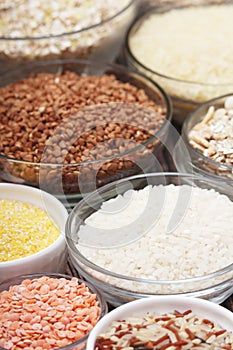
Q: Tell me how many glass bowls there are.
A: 6